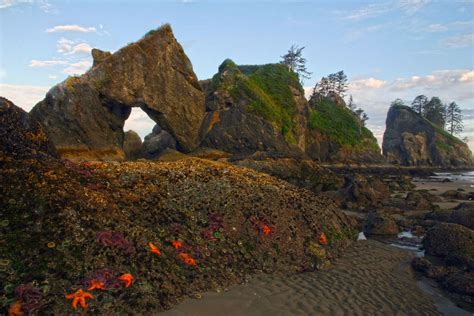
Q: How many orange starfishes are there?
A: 9